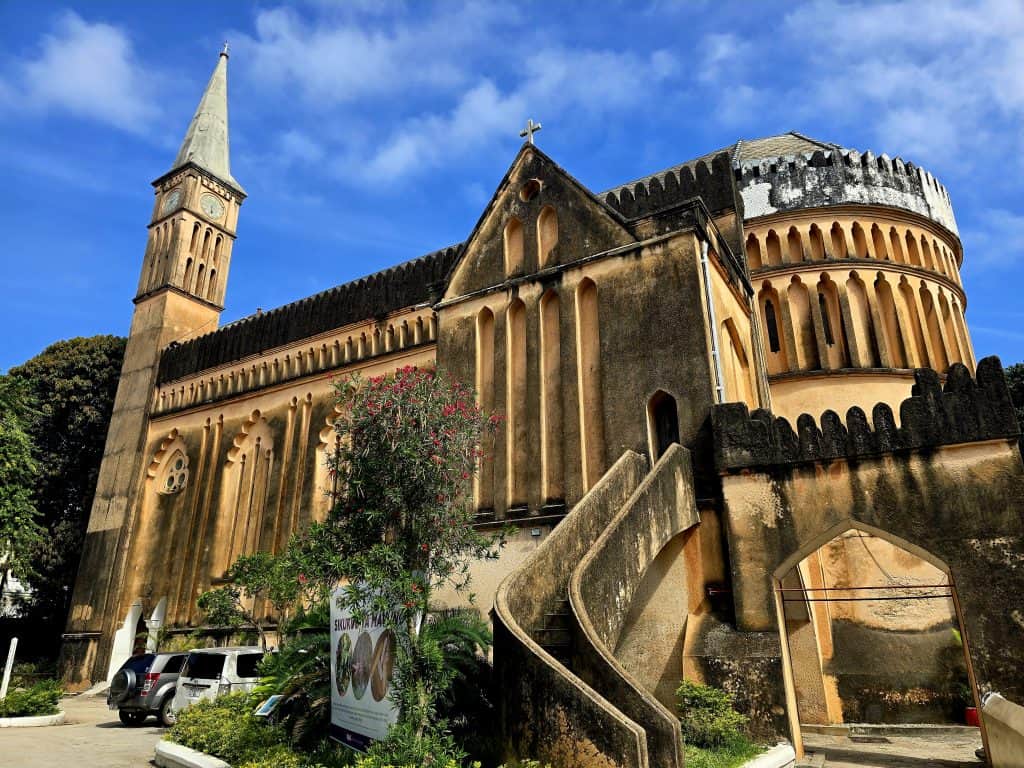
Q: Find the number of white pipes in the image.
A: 1